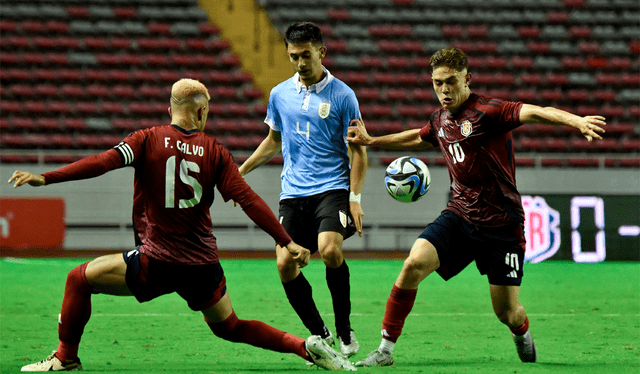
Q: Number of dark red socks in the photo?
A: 4